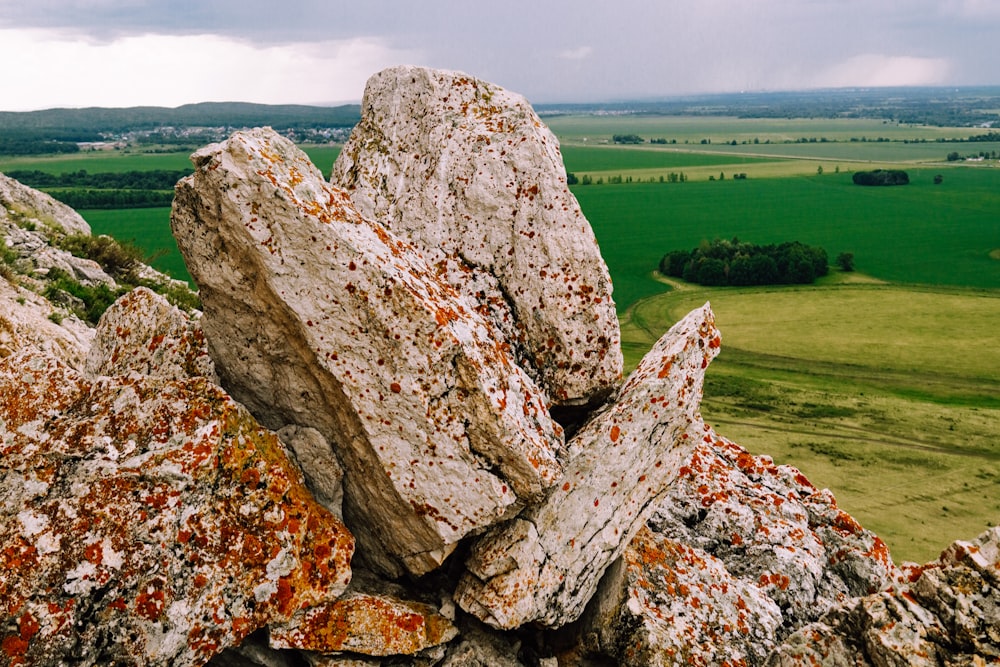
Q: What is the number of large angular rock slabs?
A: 3